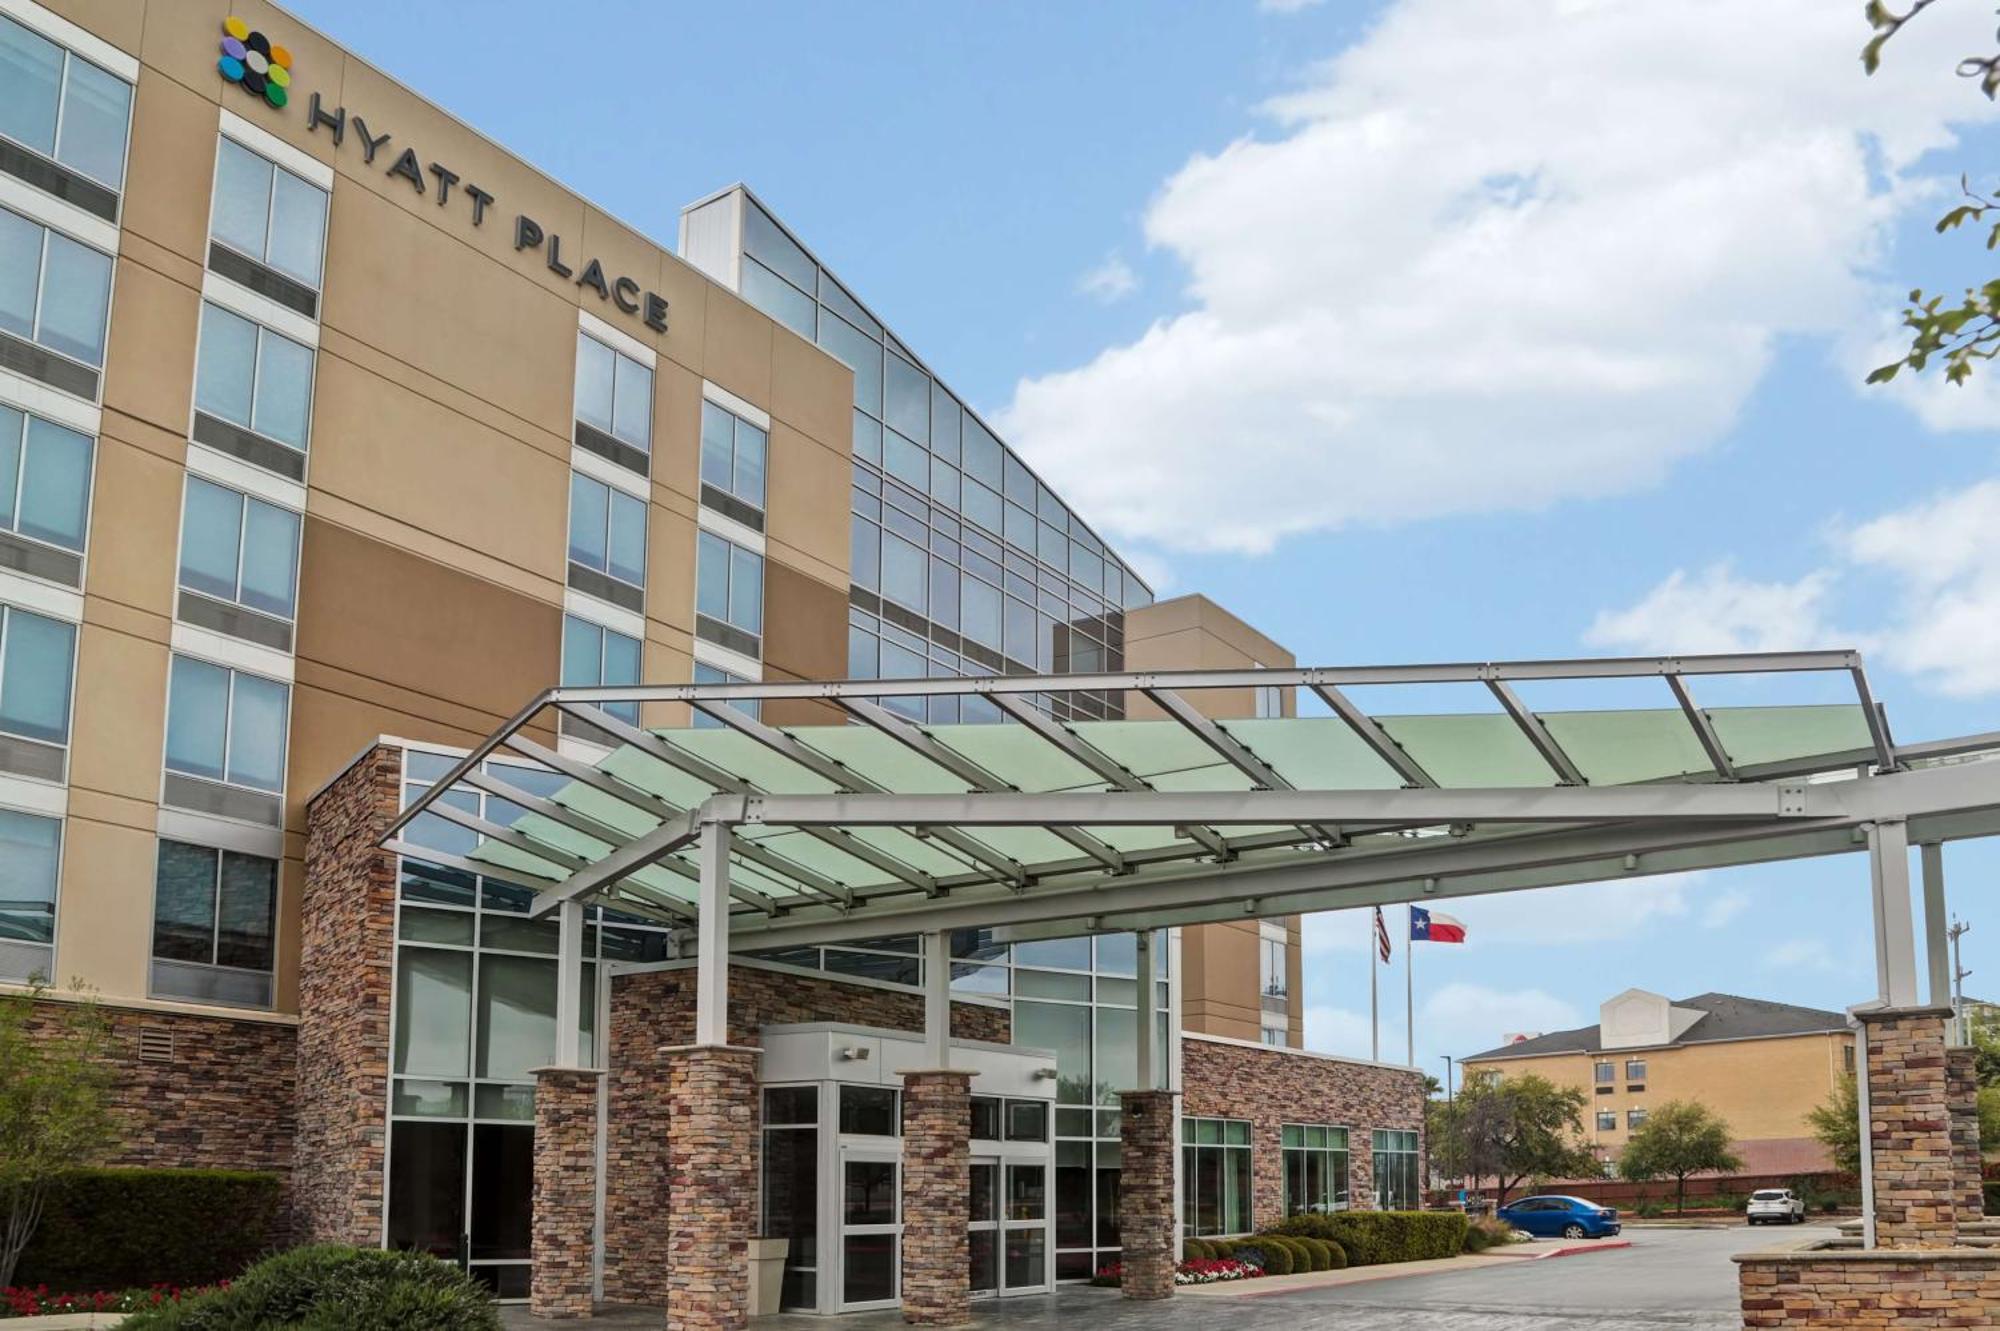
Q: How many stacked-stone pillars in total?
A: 6